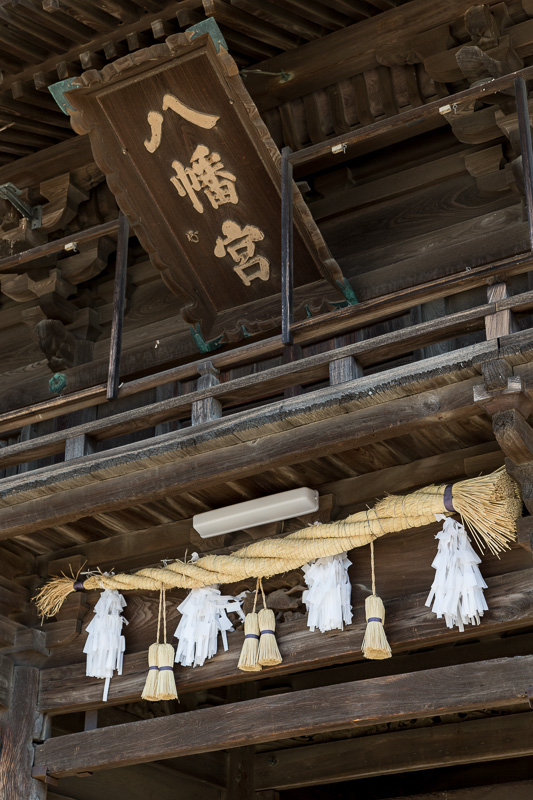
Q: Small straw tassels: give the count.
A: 5